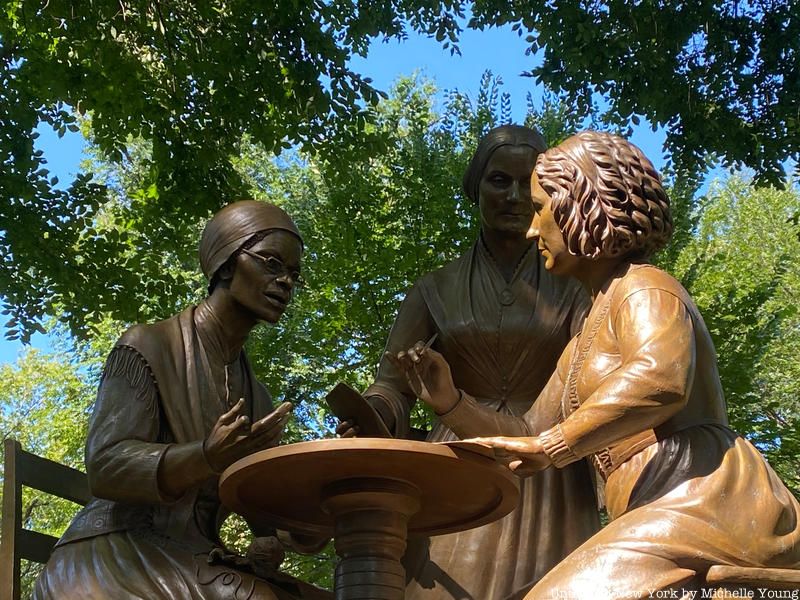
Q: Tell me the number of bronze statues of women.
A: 3